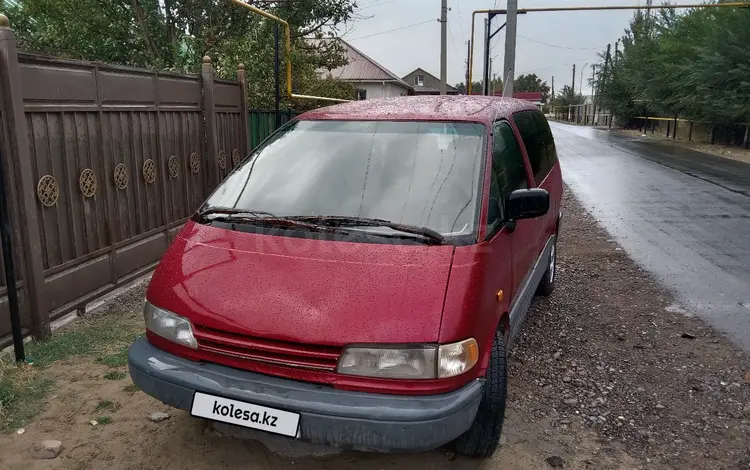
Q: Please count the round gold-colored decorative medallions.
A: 8